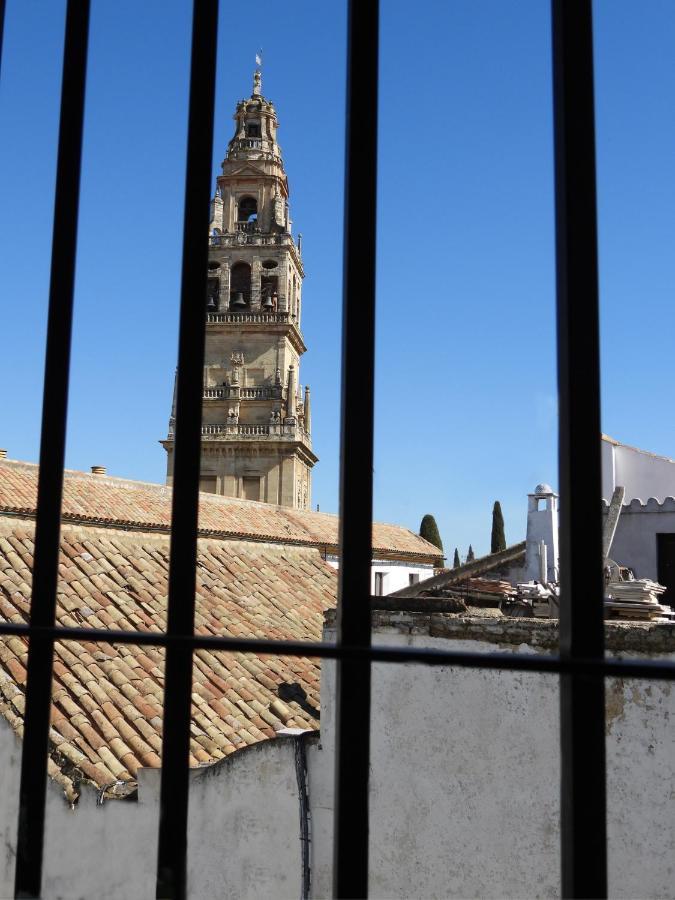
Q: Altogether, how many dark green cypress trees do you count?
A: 4